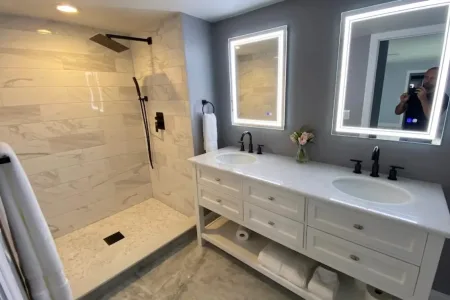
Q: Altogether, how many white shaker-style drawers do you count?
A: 6